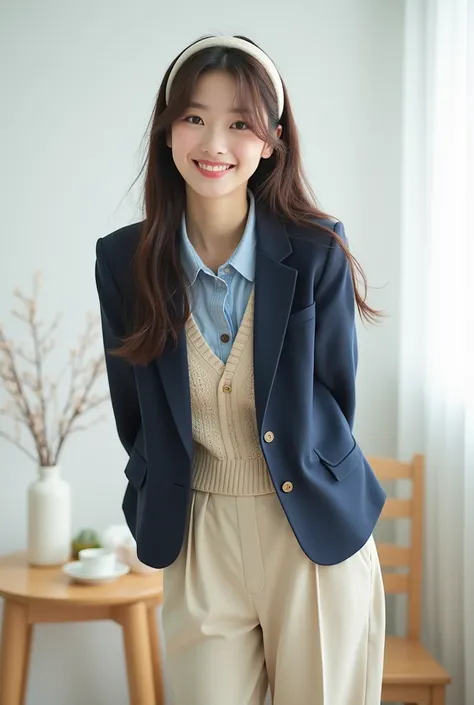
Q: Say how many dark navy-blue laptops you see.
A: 0